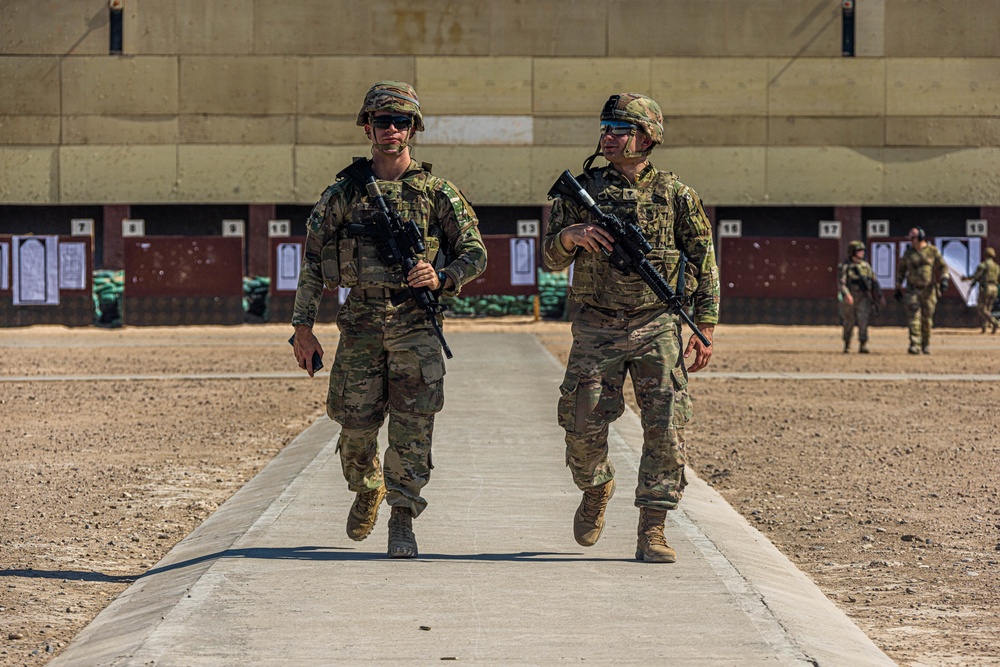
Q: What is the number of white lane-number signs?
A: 9